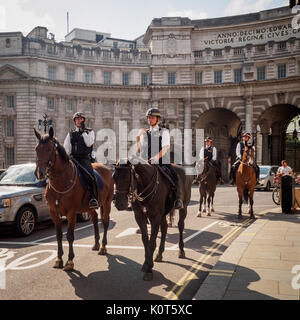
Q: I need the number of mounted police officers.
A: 4